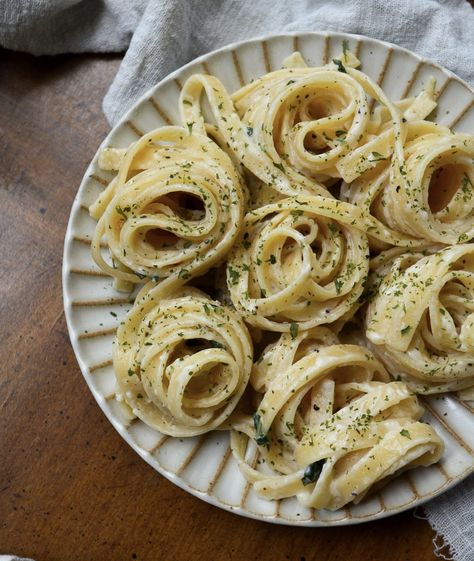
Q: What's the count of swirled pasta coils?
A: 7